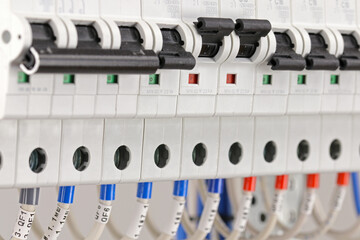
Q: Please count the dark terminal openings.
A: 9